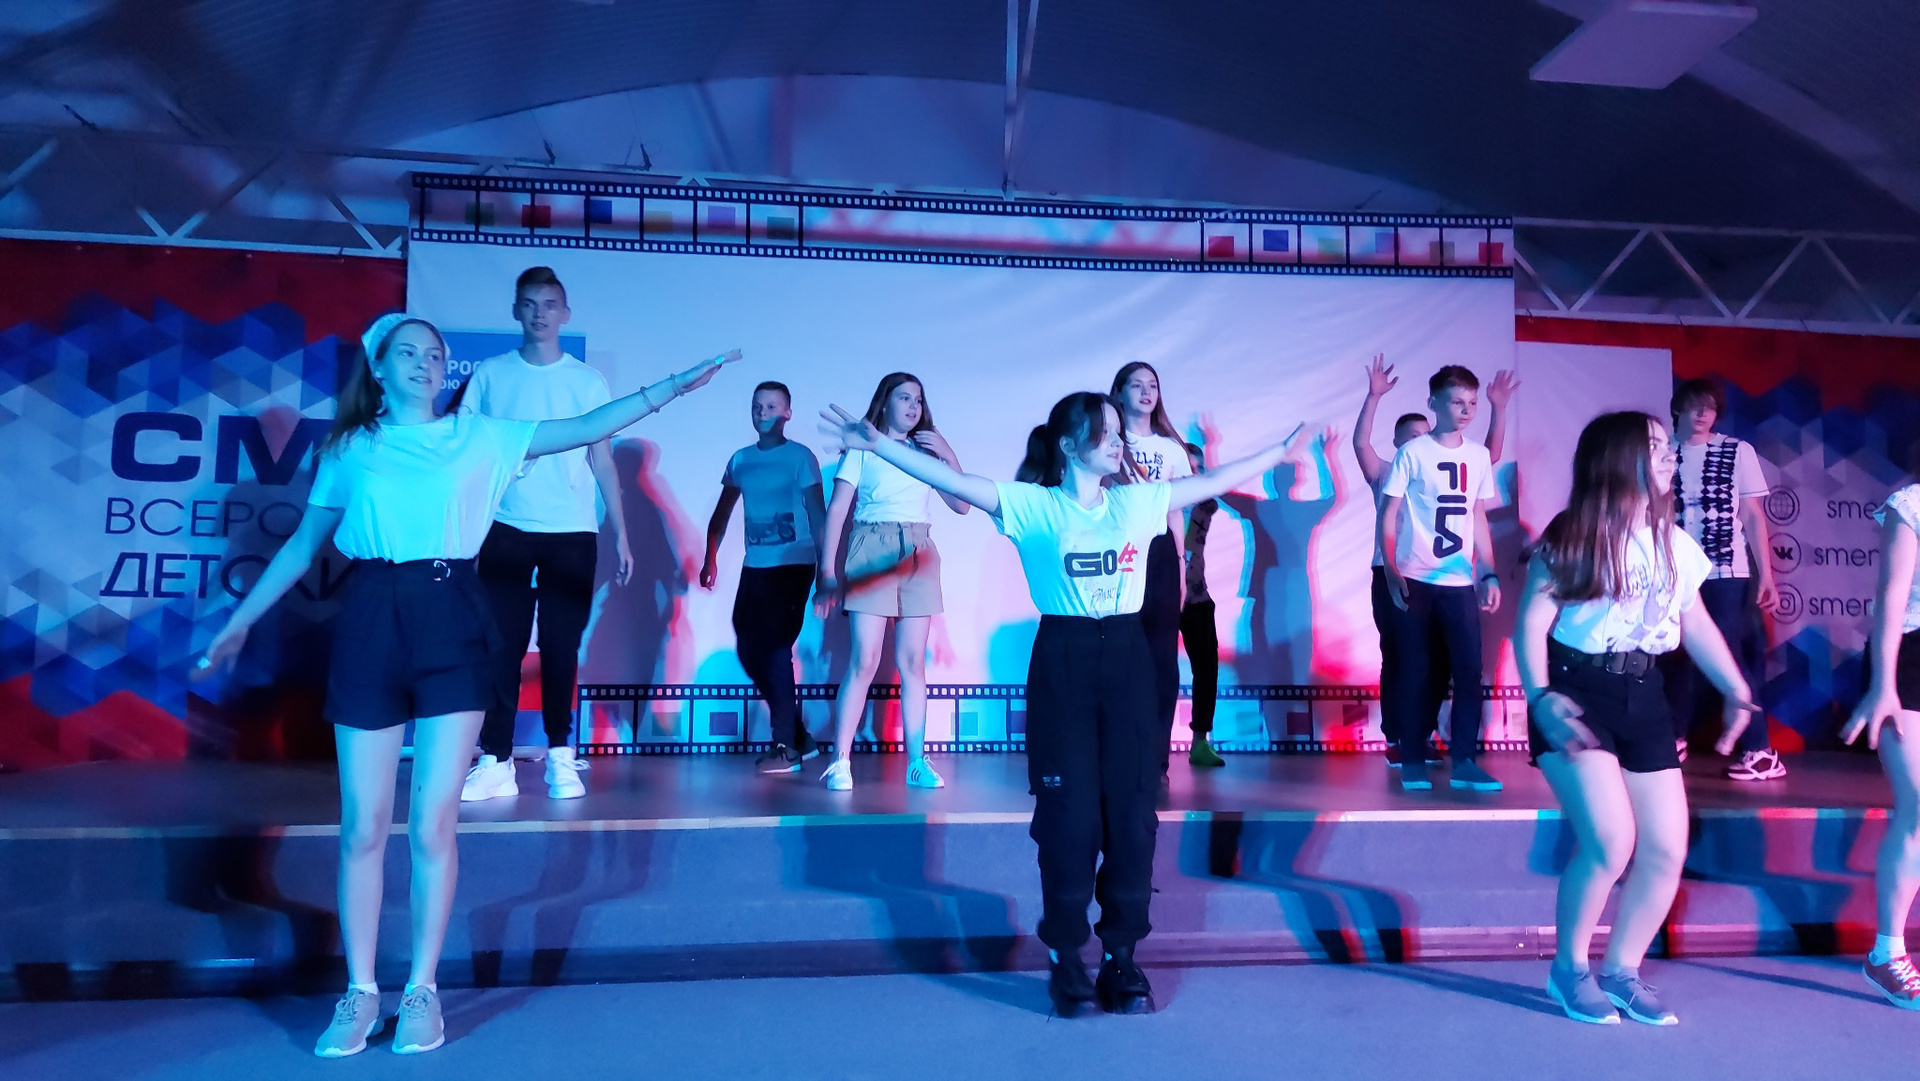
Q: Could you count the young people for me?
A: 12